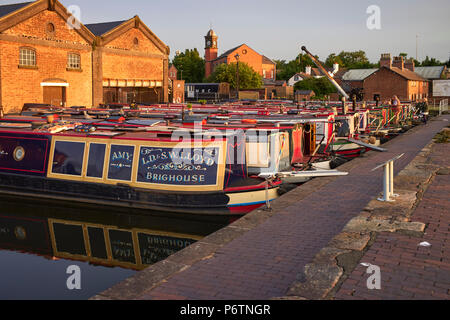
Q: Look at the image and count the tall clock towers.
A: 1